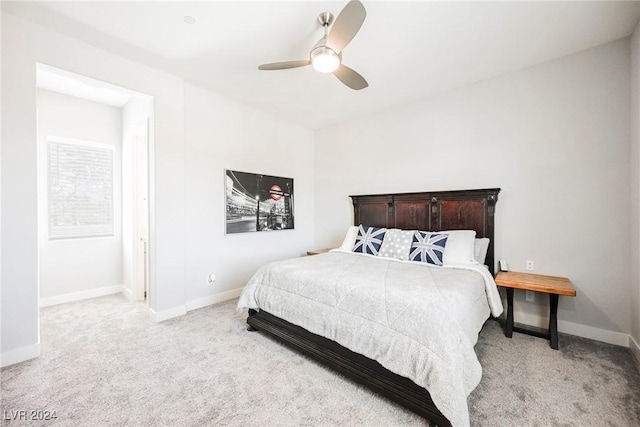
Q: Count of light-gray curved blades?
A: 3